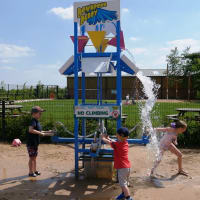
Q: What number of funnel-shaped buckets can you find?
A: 4